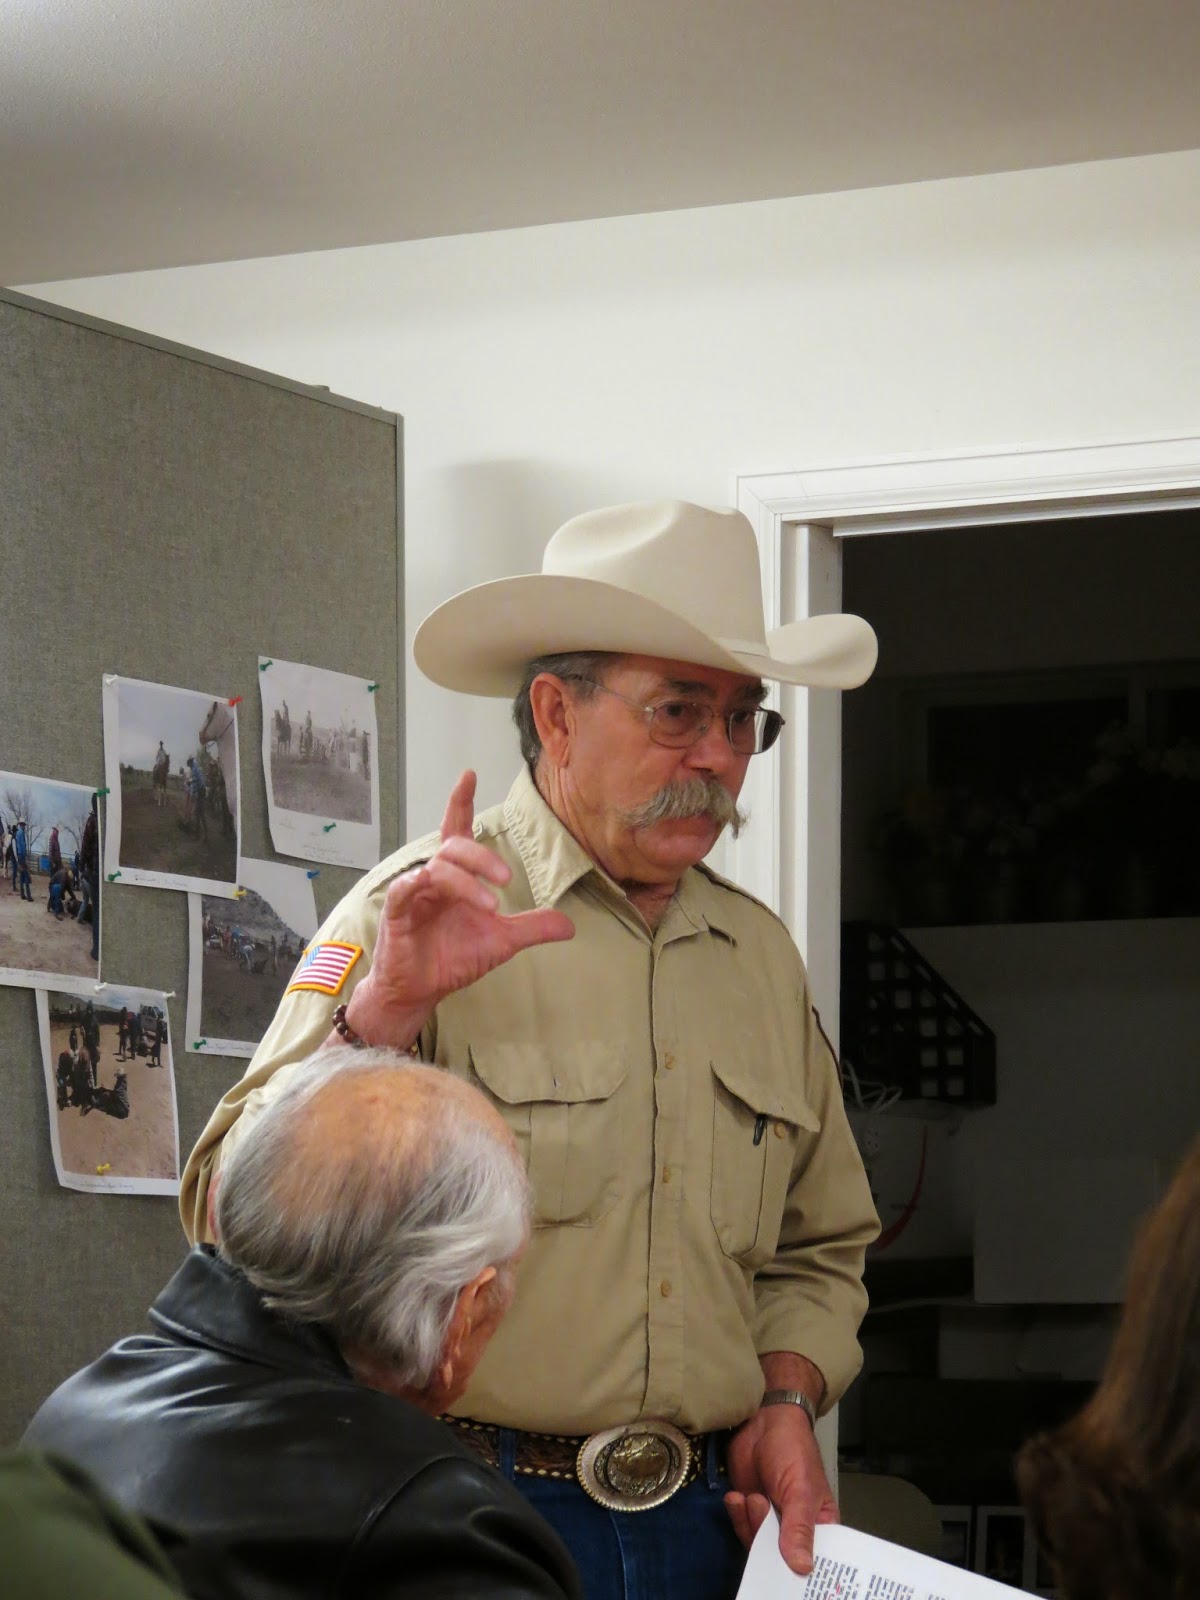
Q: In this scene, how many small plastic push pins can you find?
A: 13